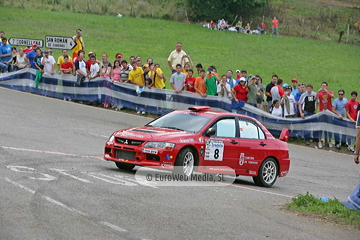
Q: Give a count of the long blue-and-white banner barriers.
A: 1